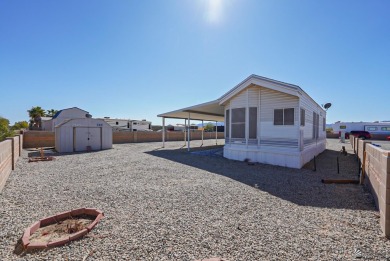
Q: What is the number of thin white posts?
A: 5